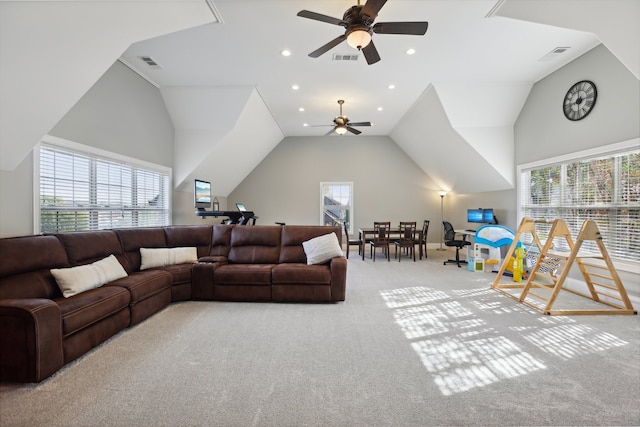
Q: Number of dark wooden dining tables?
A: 1